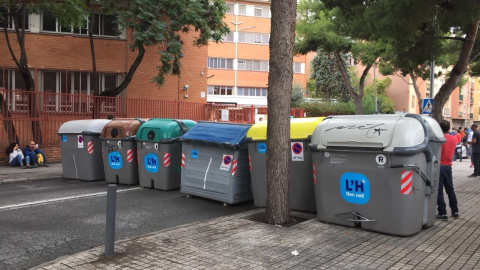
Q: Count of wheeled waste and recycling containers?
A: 6